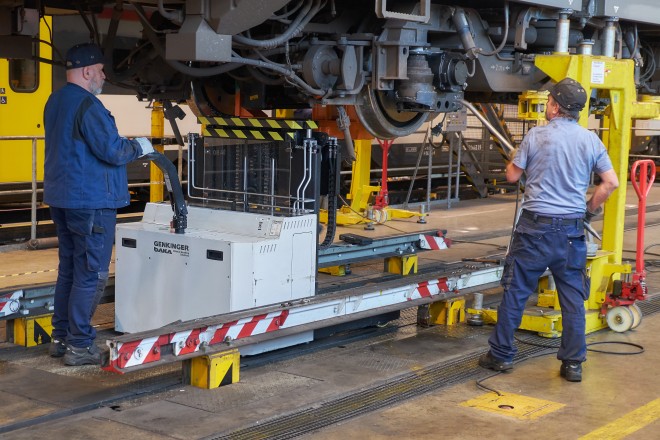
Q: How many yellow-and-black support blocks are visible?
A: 4